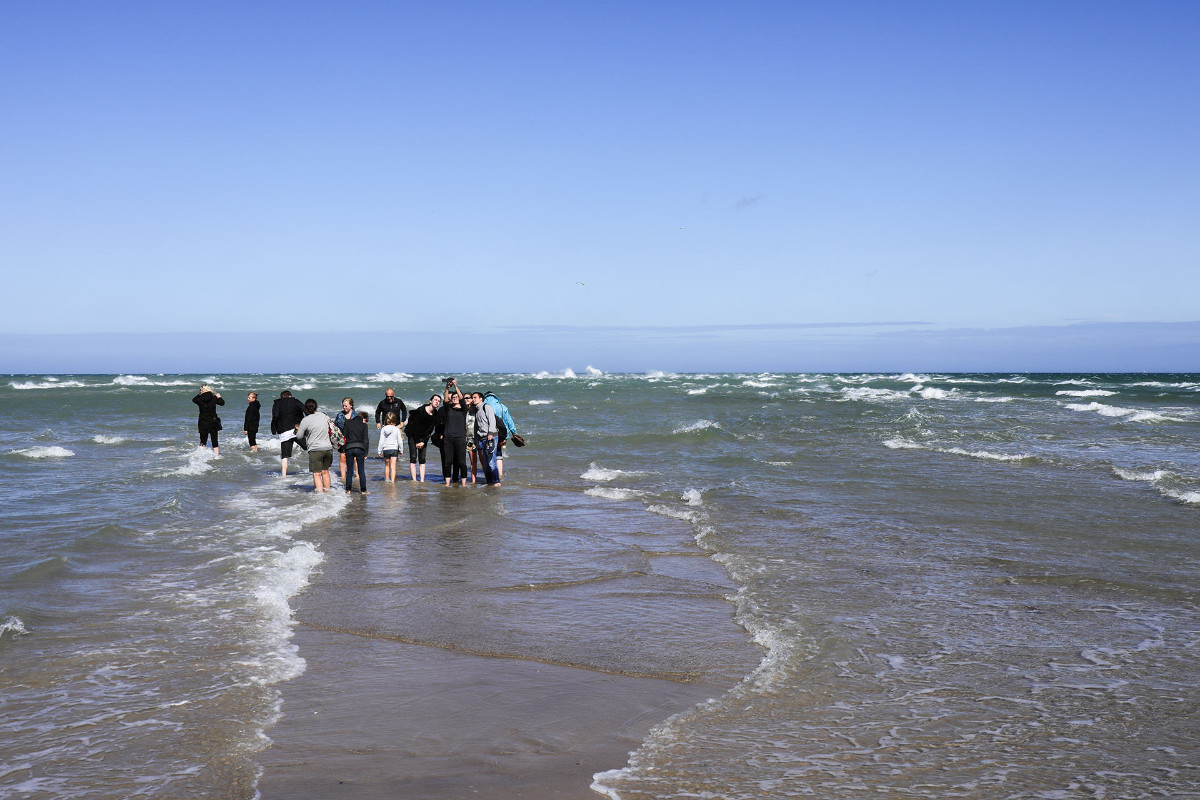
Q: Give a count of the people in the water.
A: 14